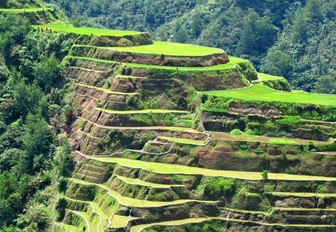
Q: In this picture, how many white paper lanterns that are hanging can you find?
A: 0